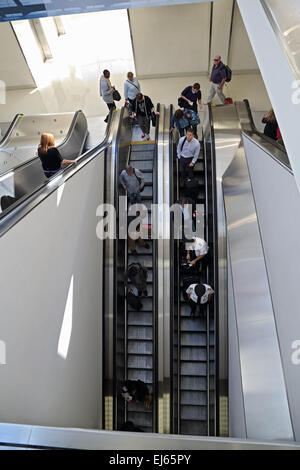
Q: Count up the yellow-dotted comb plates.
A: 1